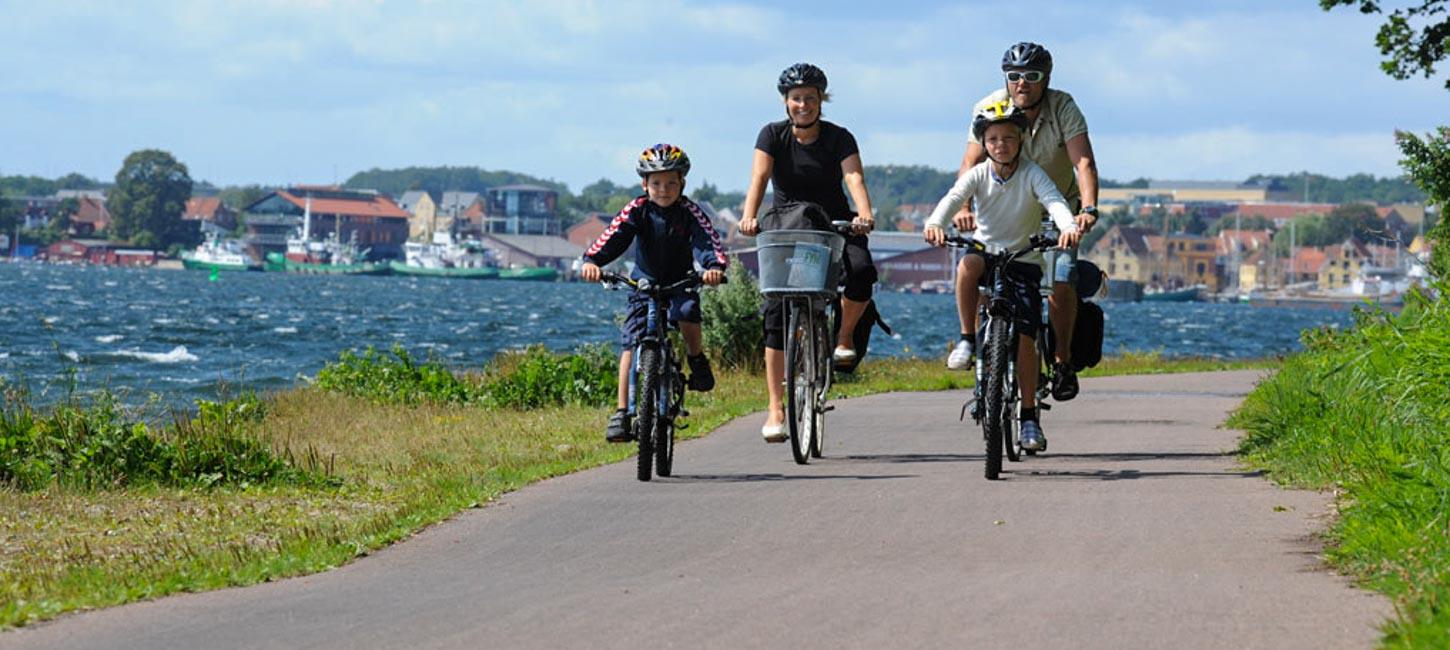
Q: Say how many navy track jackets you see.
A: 1